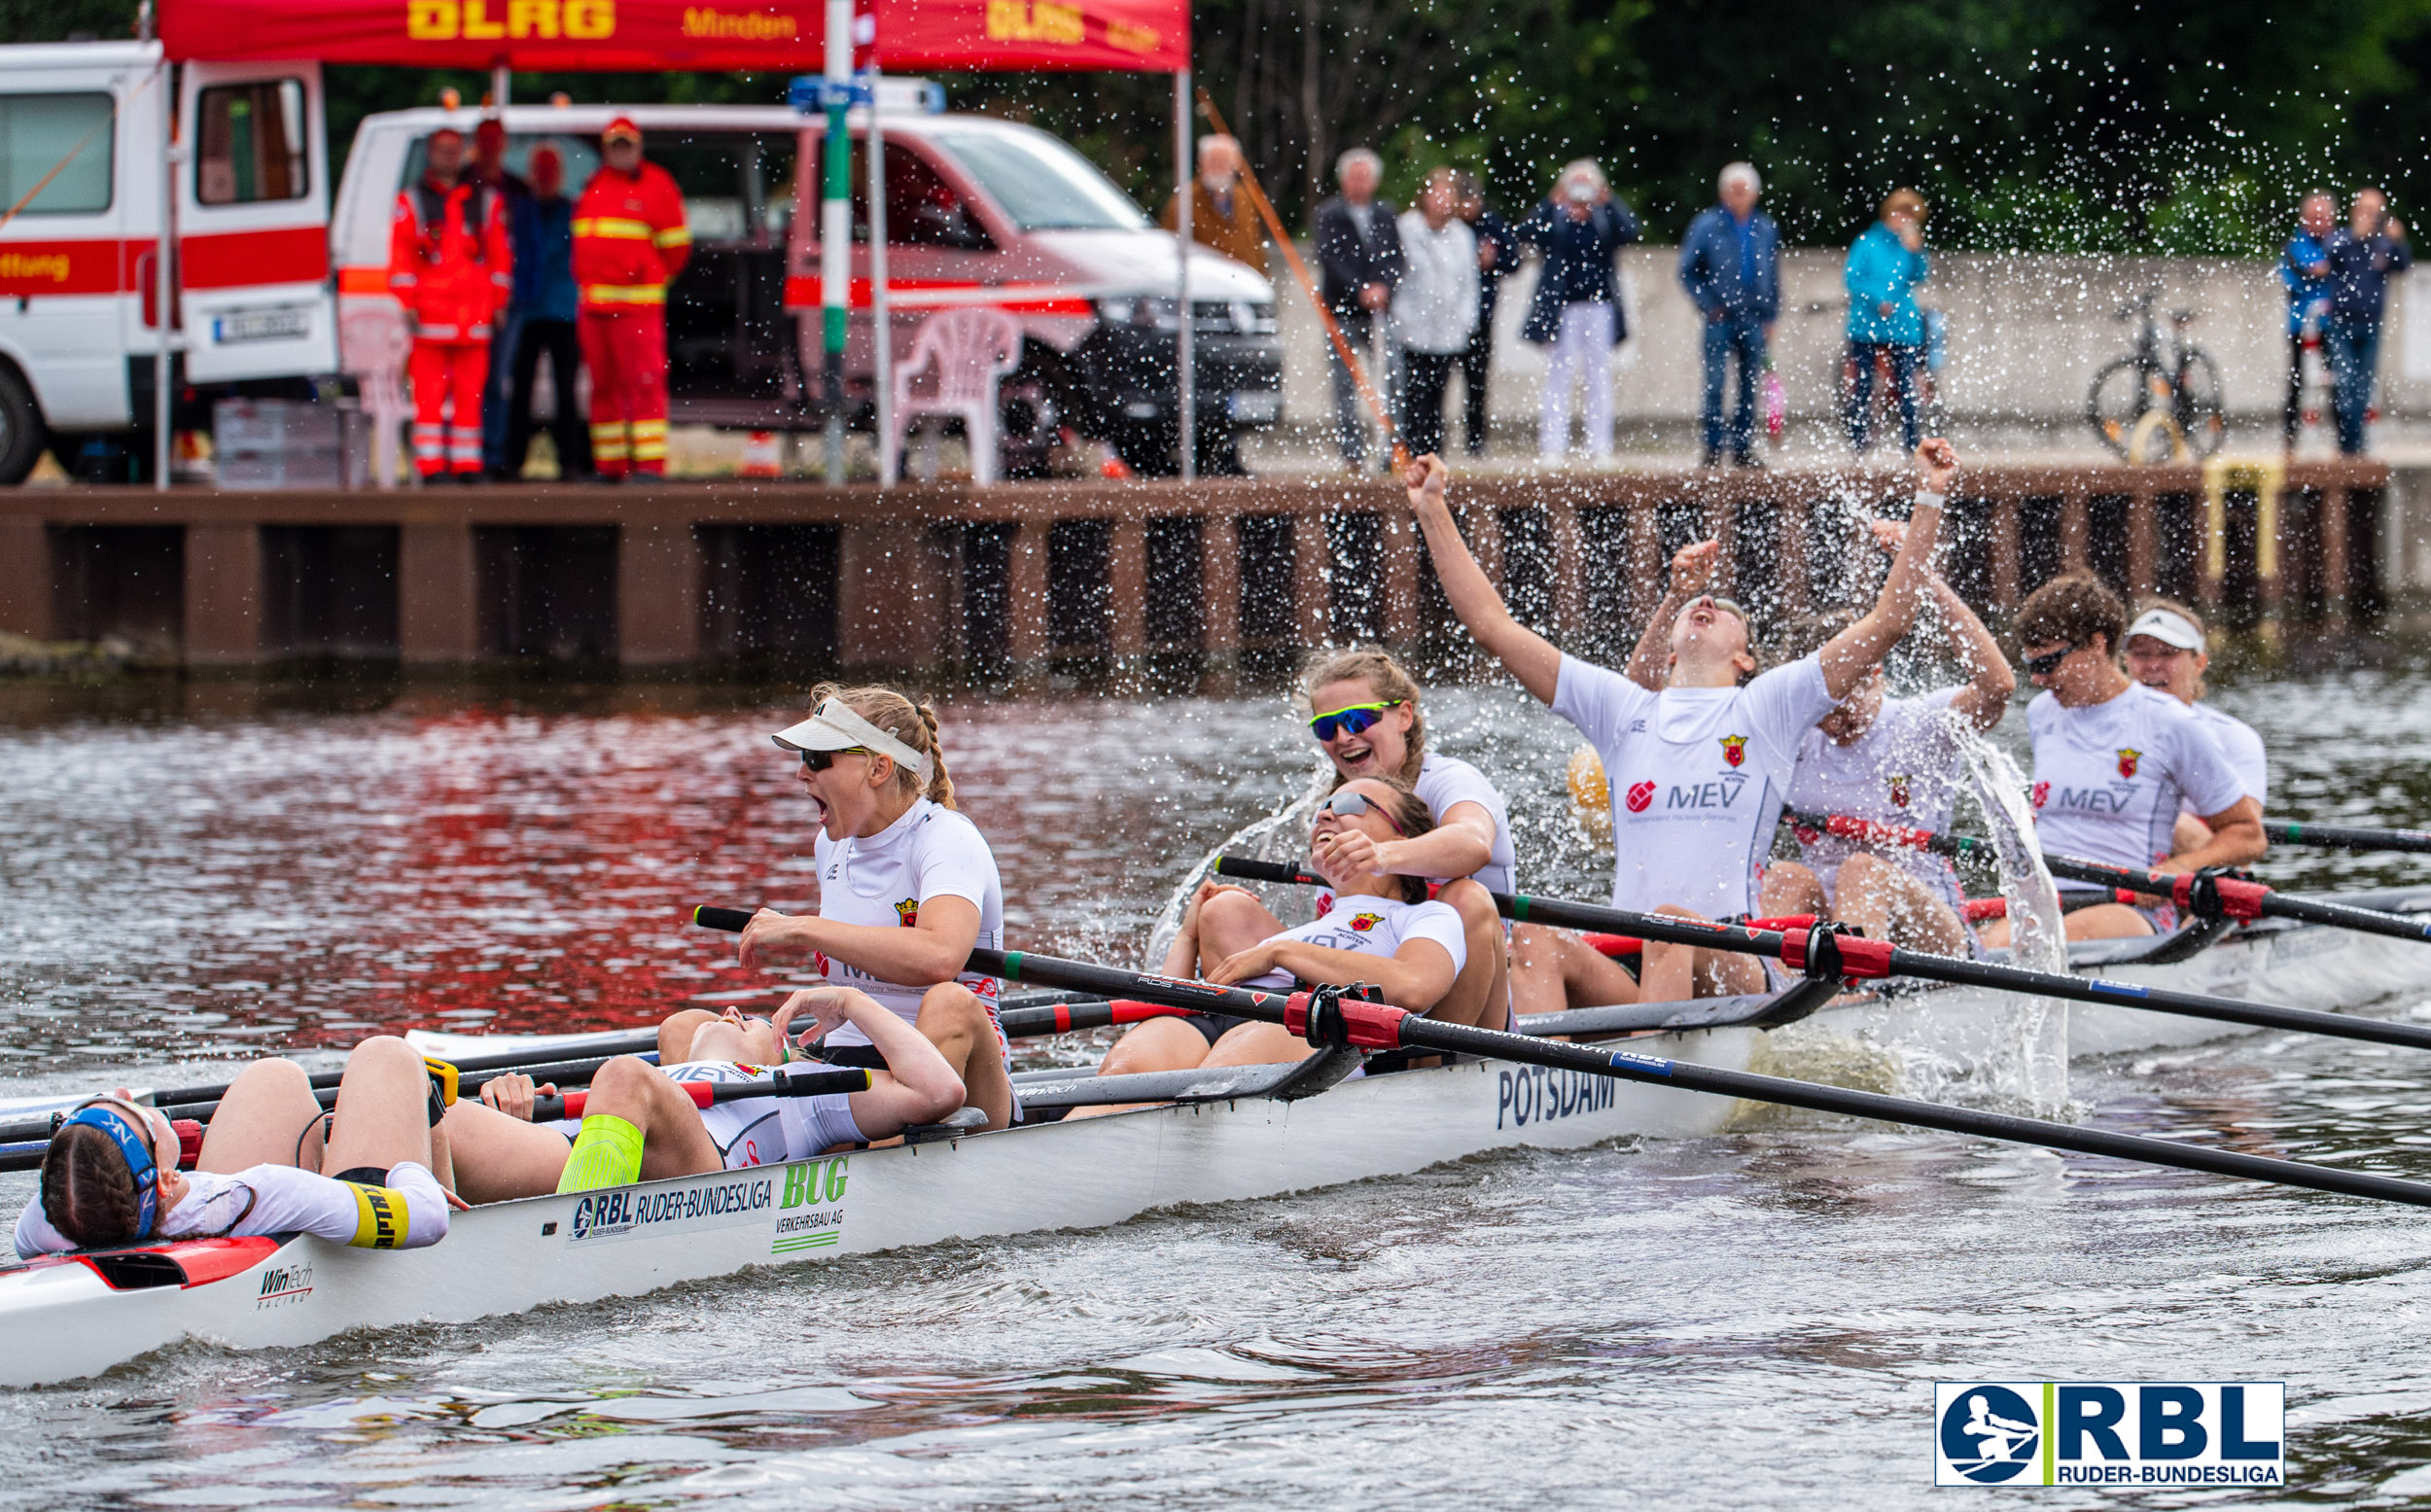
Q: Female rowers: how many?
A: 9